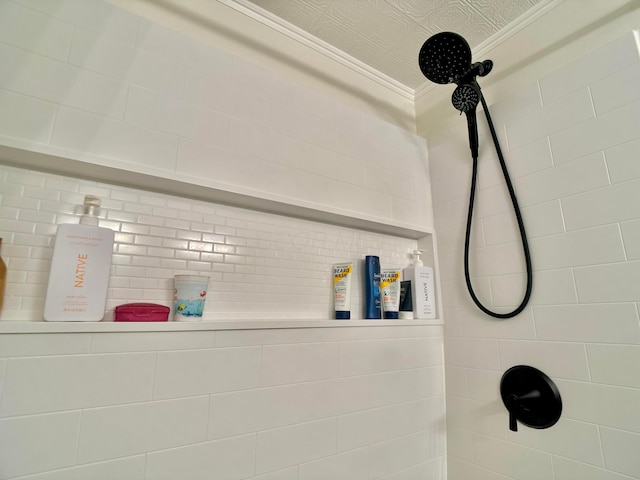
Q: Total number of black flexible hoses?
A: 1